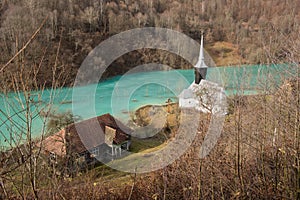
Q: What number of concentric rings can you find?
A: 2